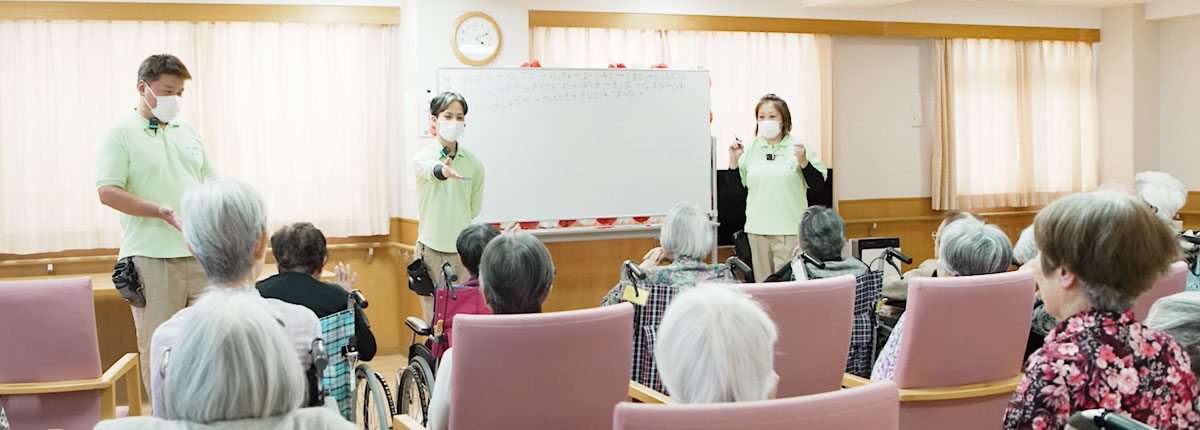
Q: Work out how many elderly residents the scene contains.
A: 14